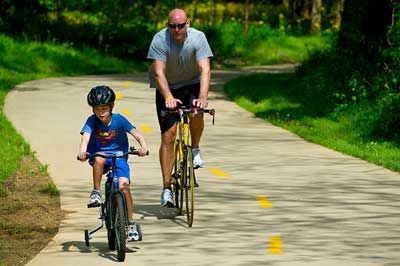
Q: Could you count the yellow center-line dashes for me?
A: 7